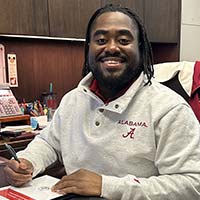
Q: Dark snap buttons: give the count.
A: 4